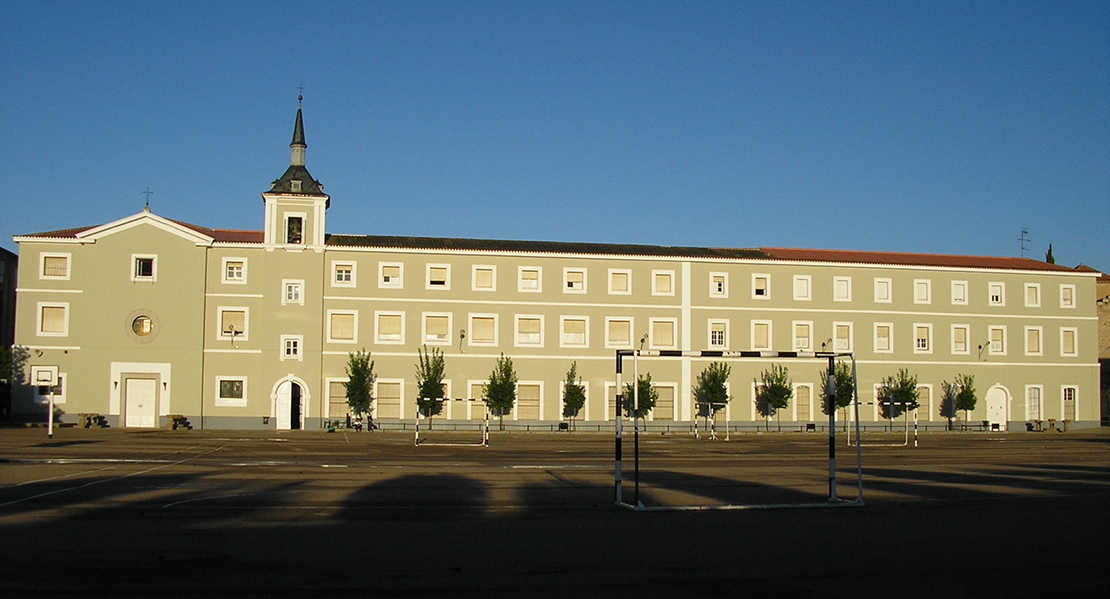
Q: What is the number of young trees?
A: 10